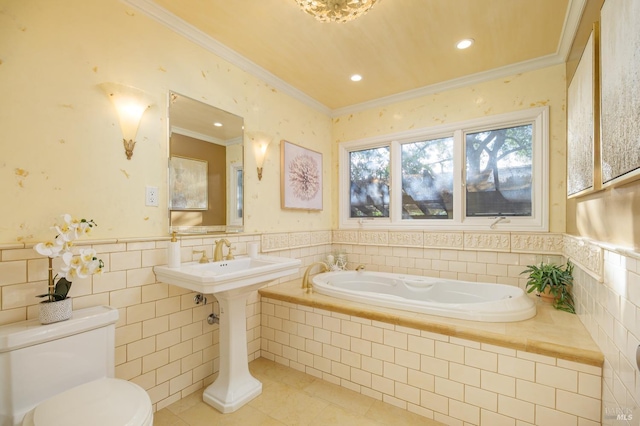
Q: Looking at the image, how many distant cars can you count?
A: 0